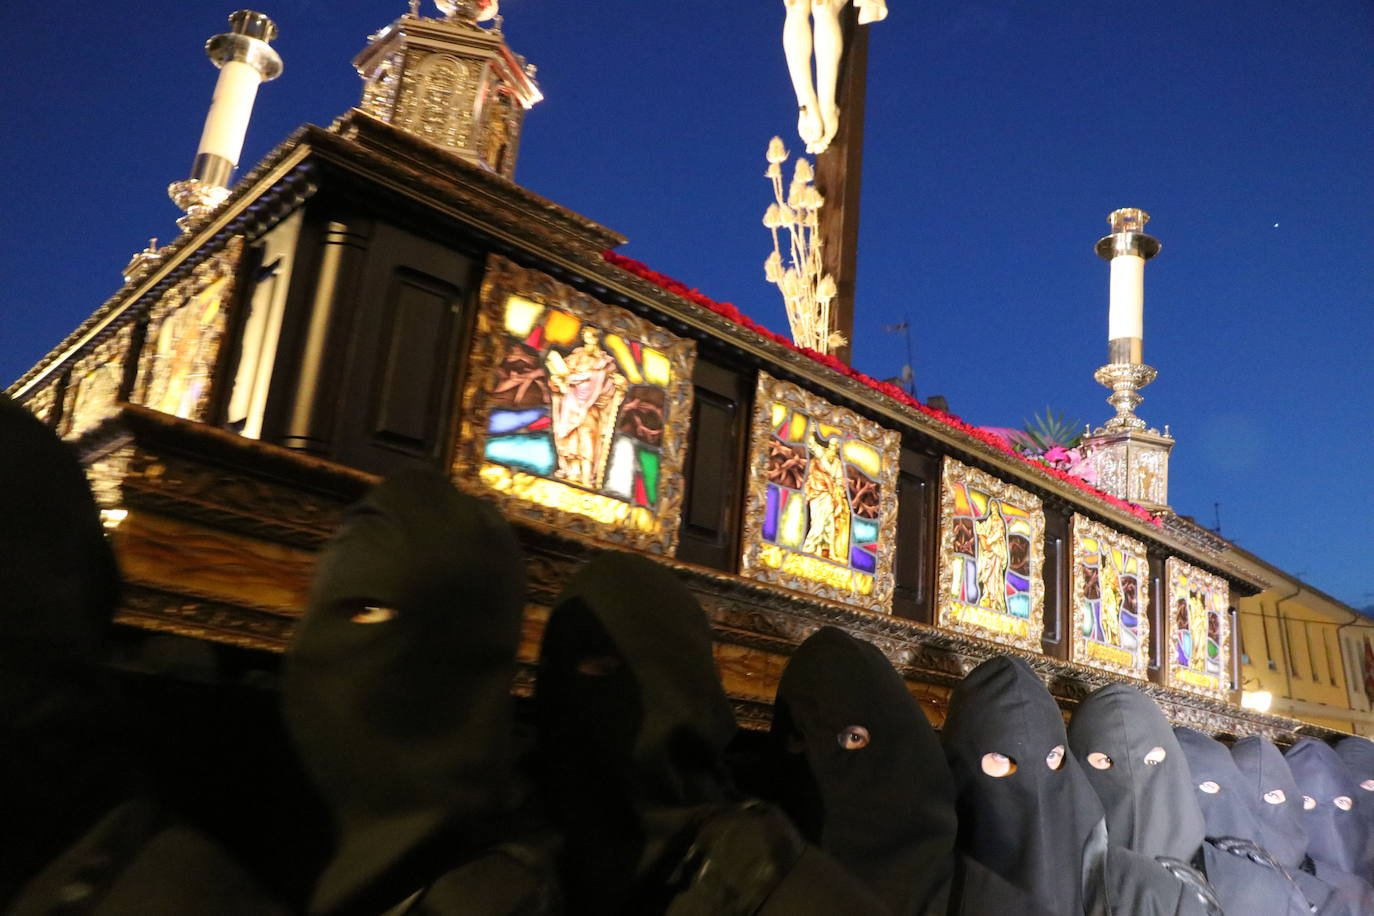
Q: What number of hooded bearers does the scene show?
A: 10